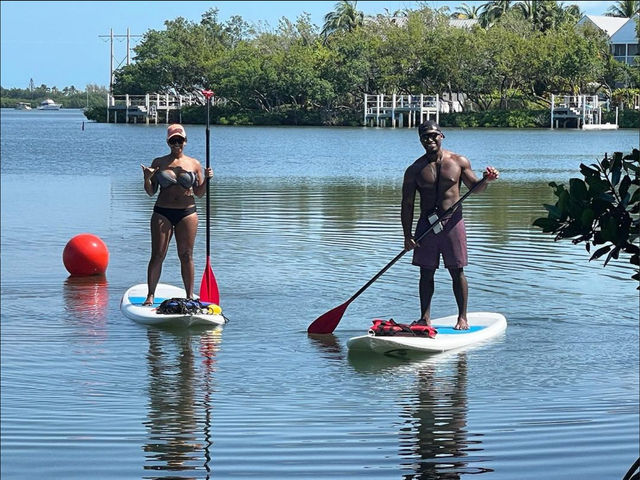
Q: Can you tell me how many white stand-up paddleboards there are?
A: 2